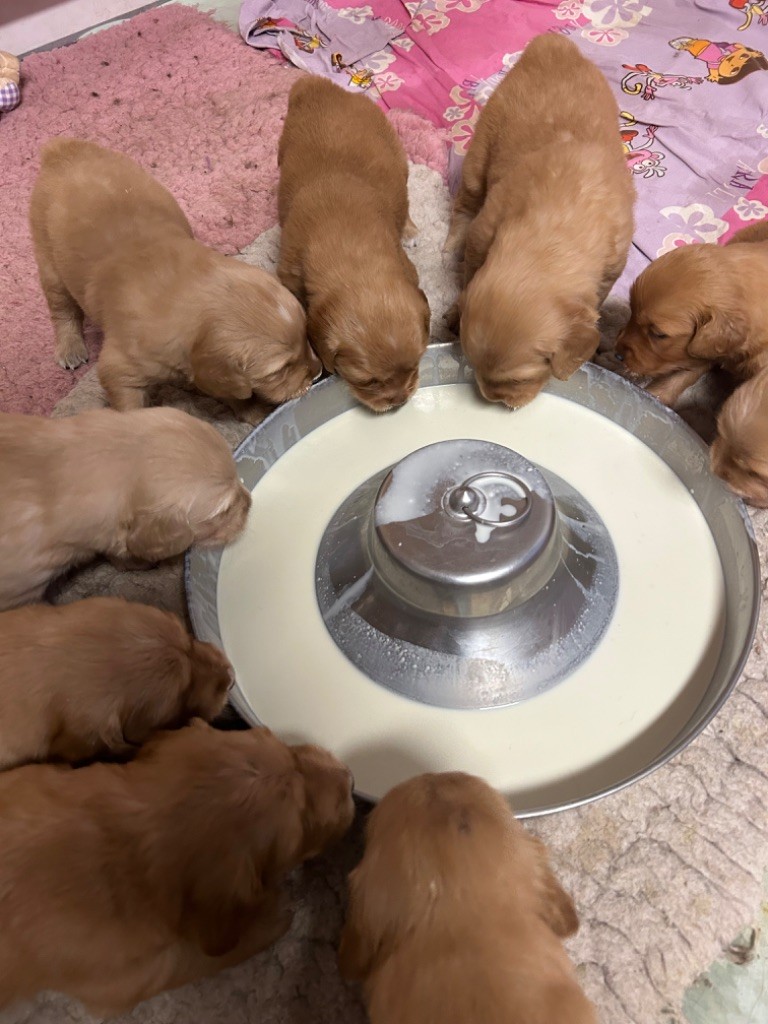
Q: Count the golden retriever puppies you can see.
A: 9